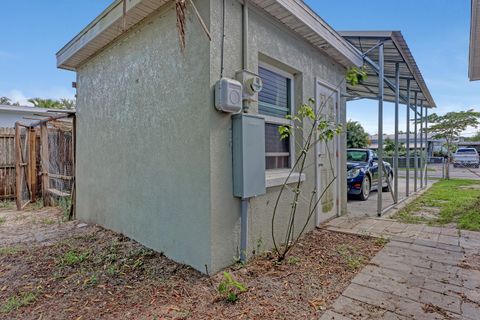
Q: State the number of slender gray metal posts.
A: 6